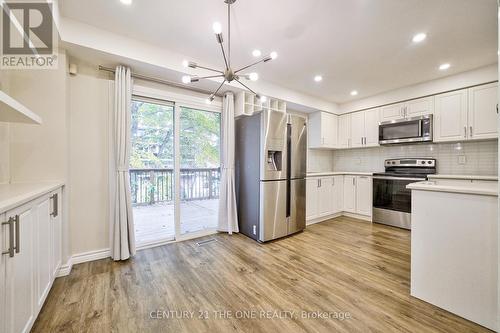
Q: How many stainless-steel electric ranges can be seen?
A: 1